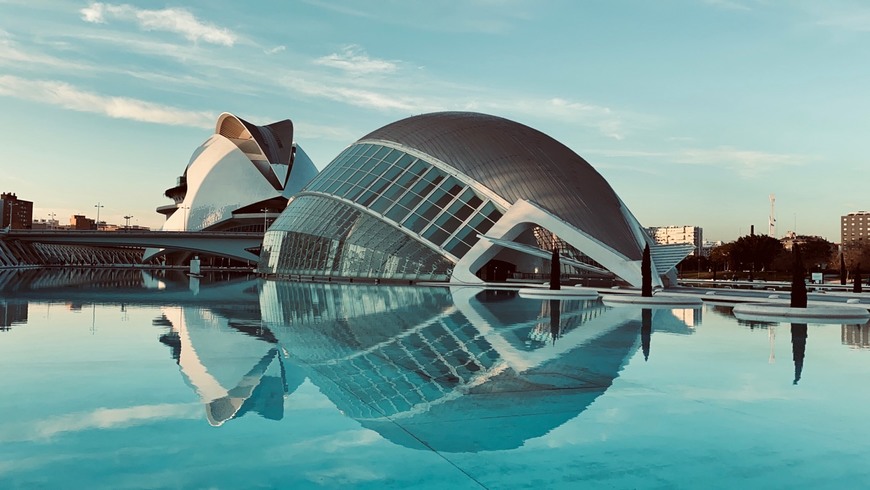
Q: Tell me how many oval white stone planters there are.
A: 3